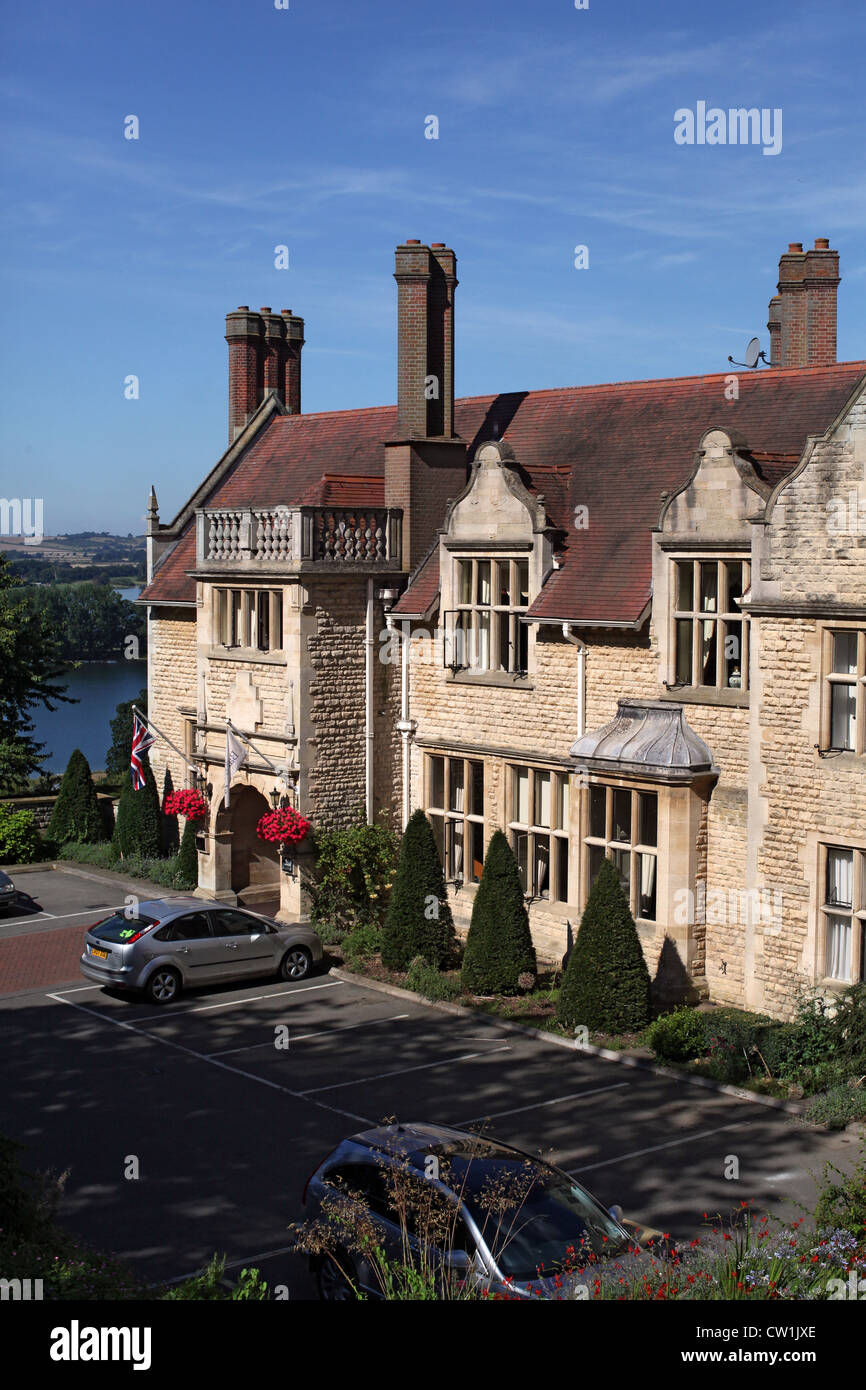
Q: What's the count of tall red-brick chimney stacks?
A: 3